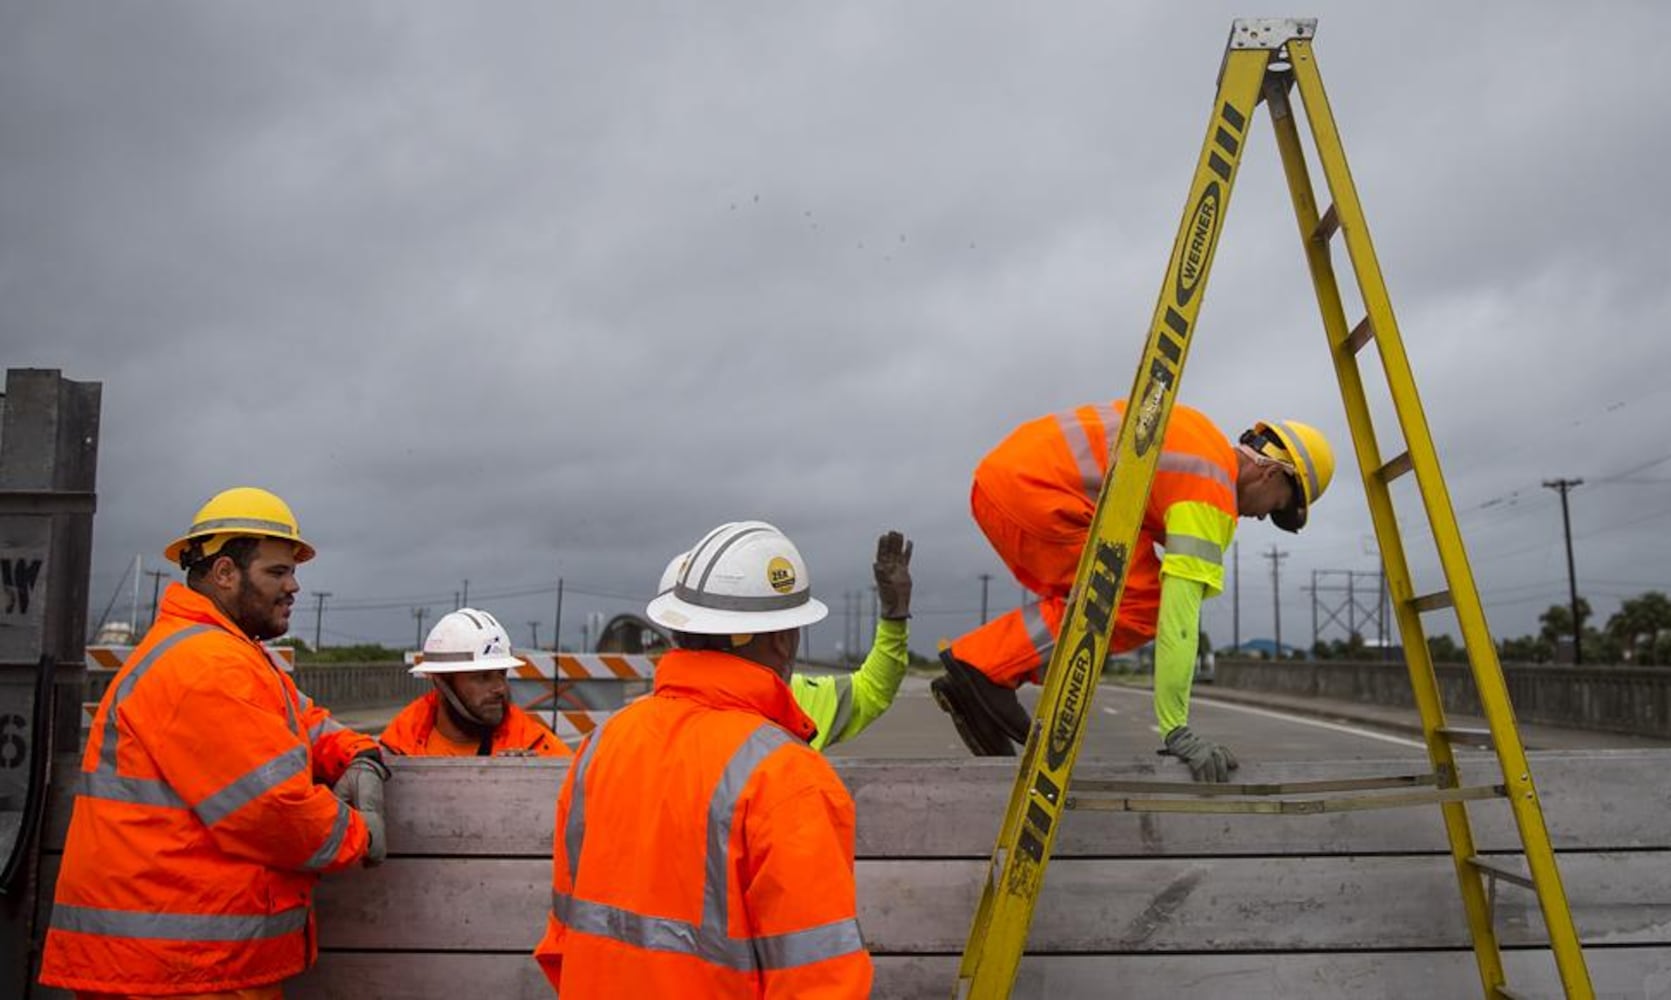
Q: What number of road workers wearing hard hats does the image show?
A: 5